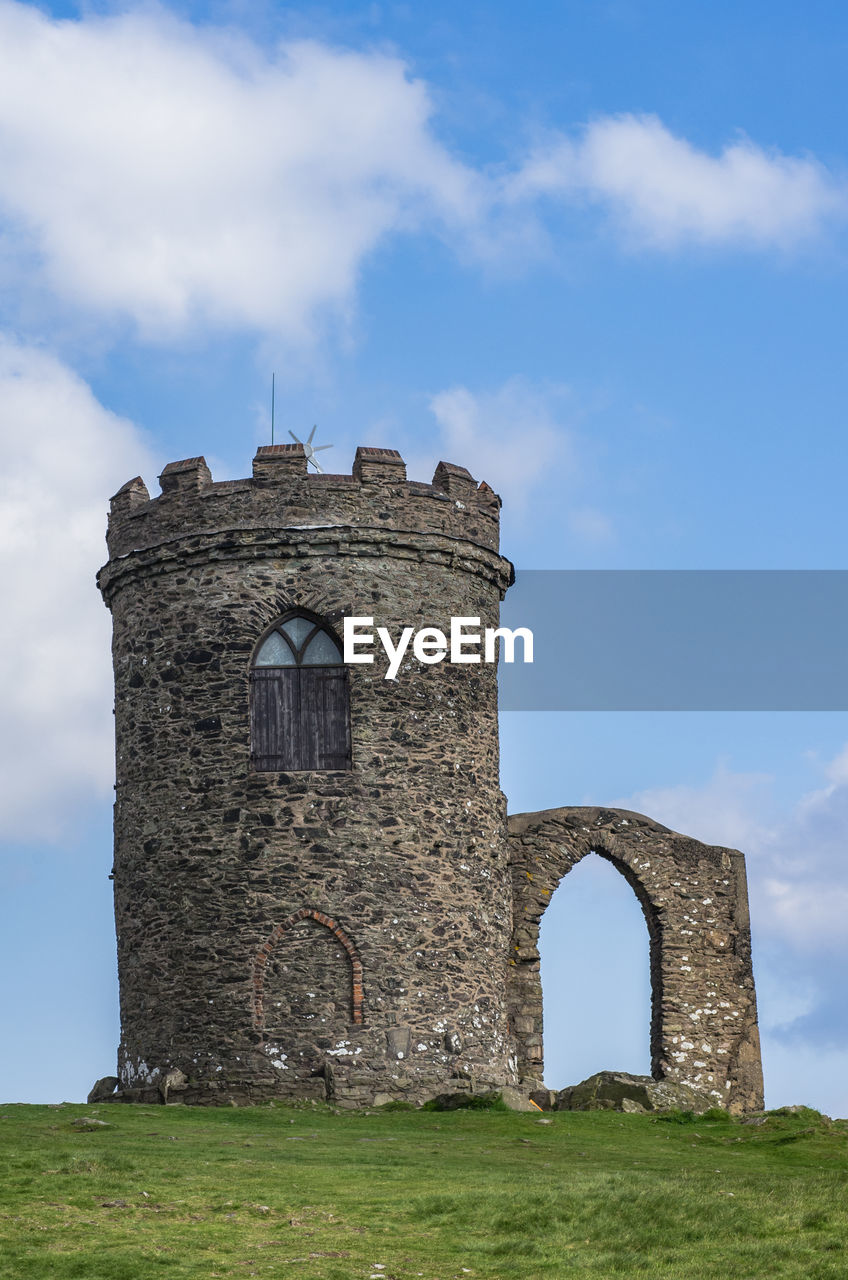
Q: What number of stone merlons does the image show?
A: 6